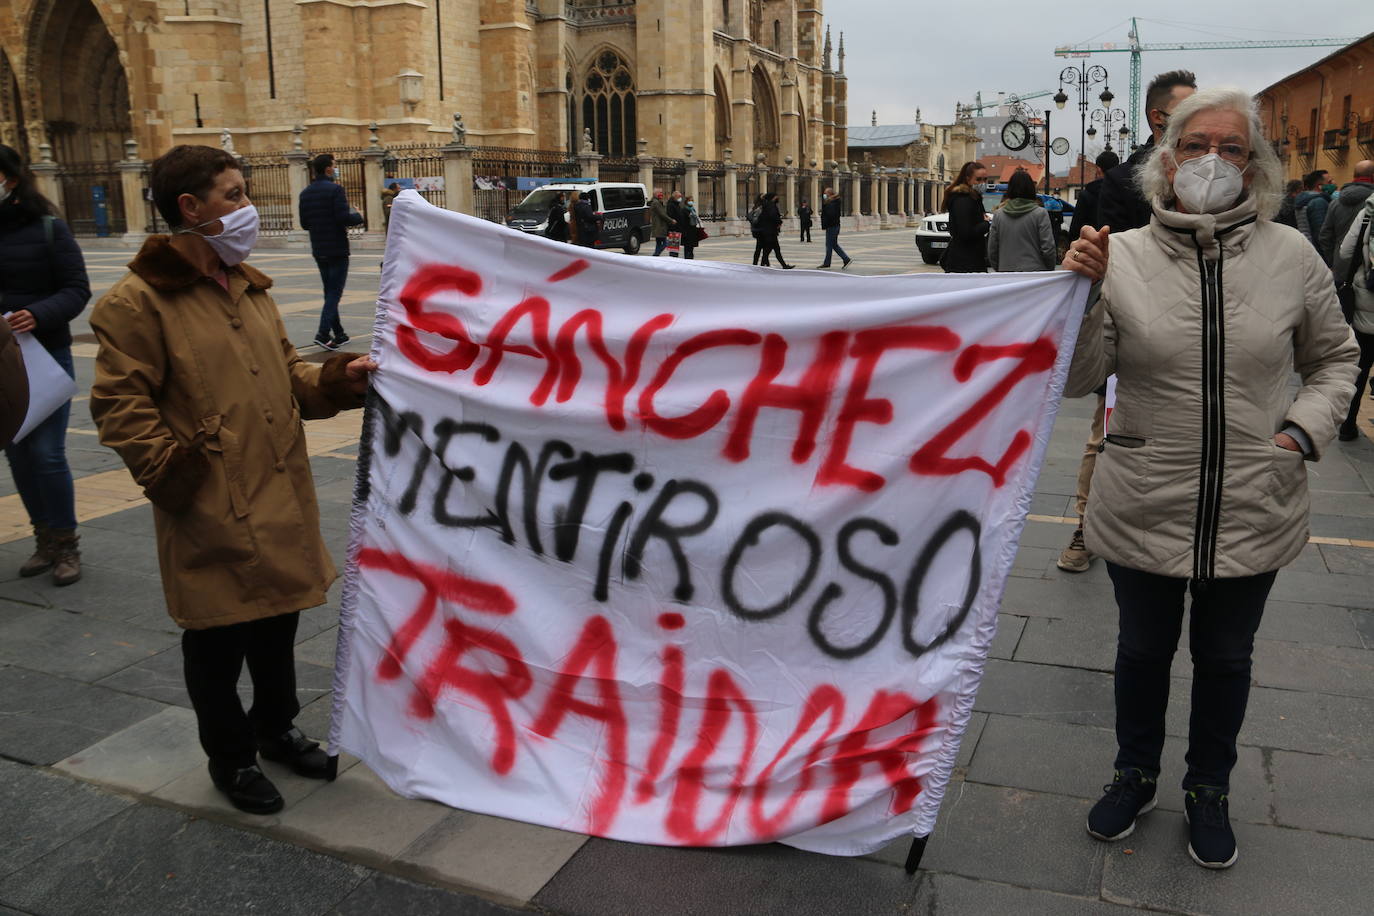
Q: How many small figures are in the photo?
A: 3